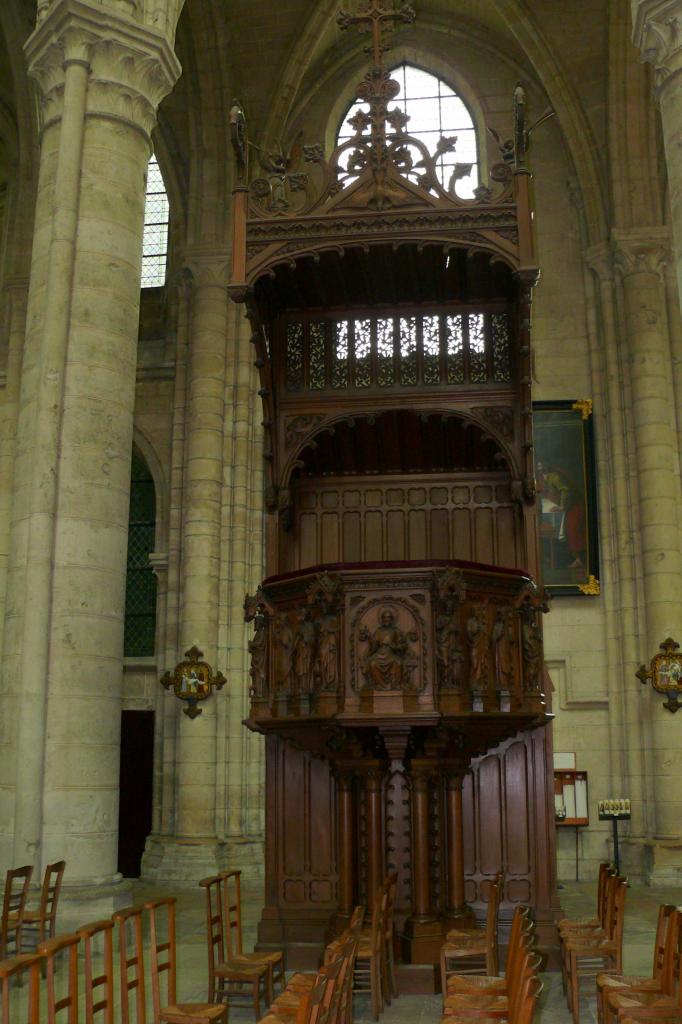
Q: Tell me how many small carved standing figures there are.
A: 8